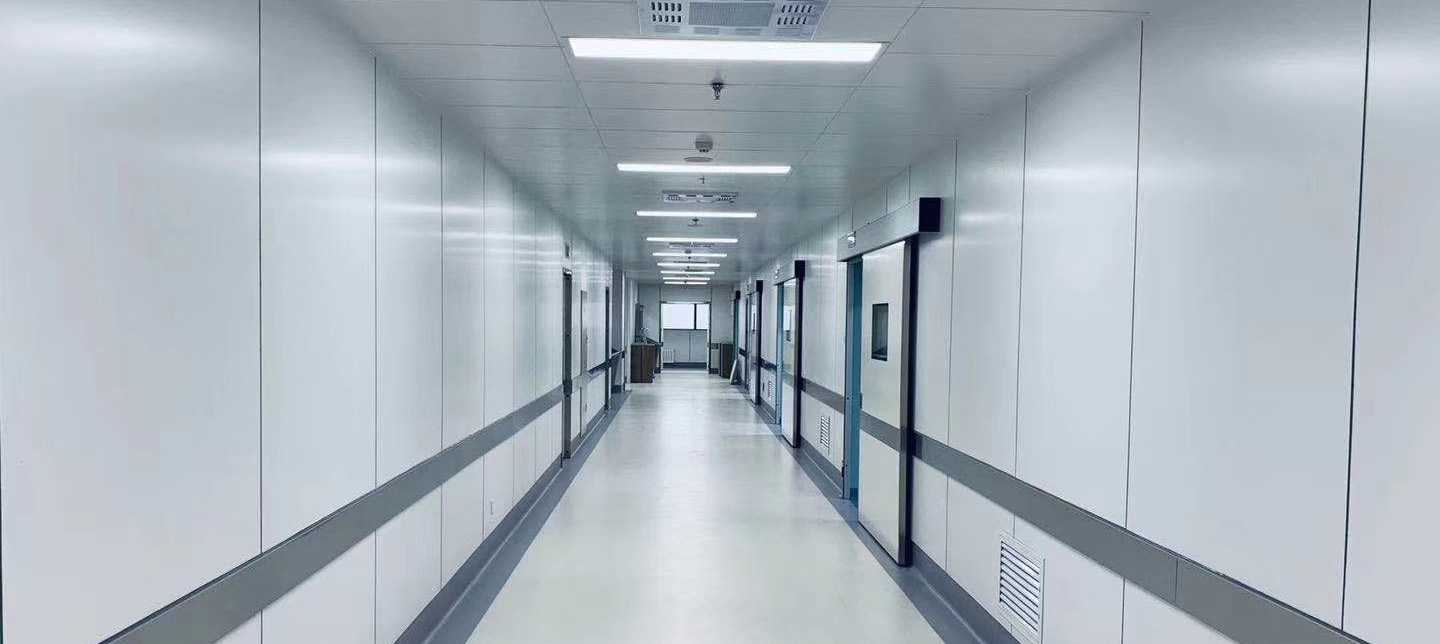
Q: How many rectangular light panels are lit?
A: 9